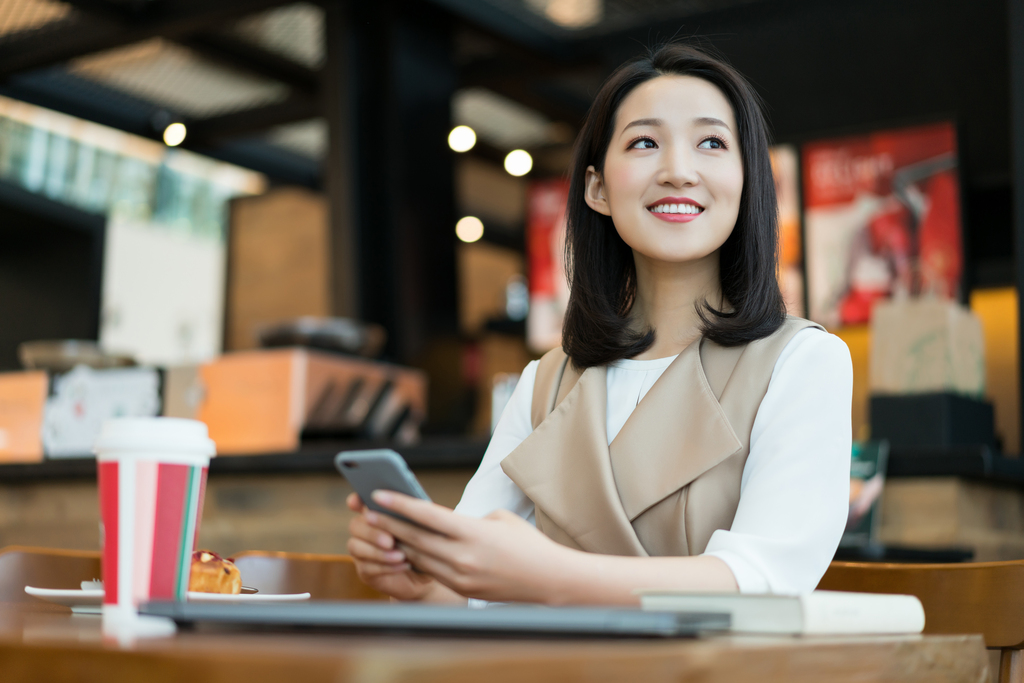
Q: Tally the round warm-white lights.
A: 4